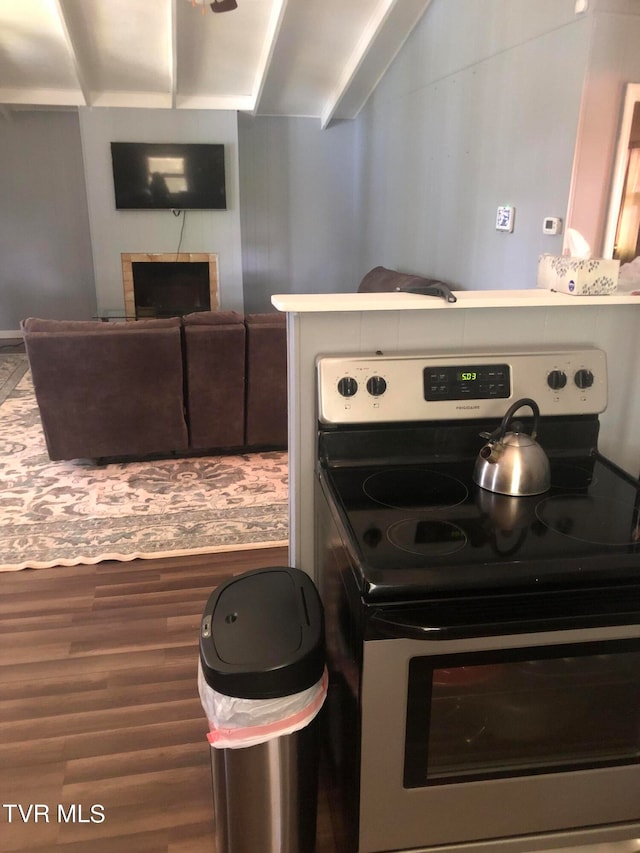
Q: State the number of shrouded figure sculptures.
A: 0